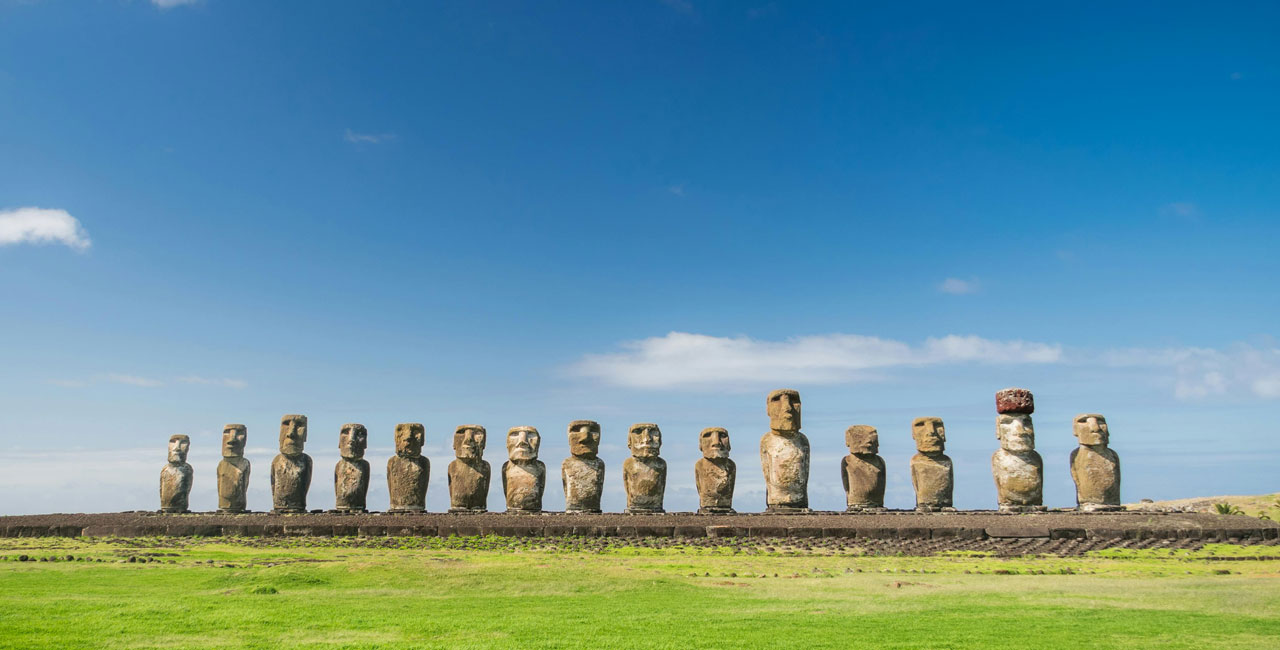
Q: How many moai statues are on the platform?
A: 15